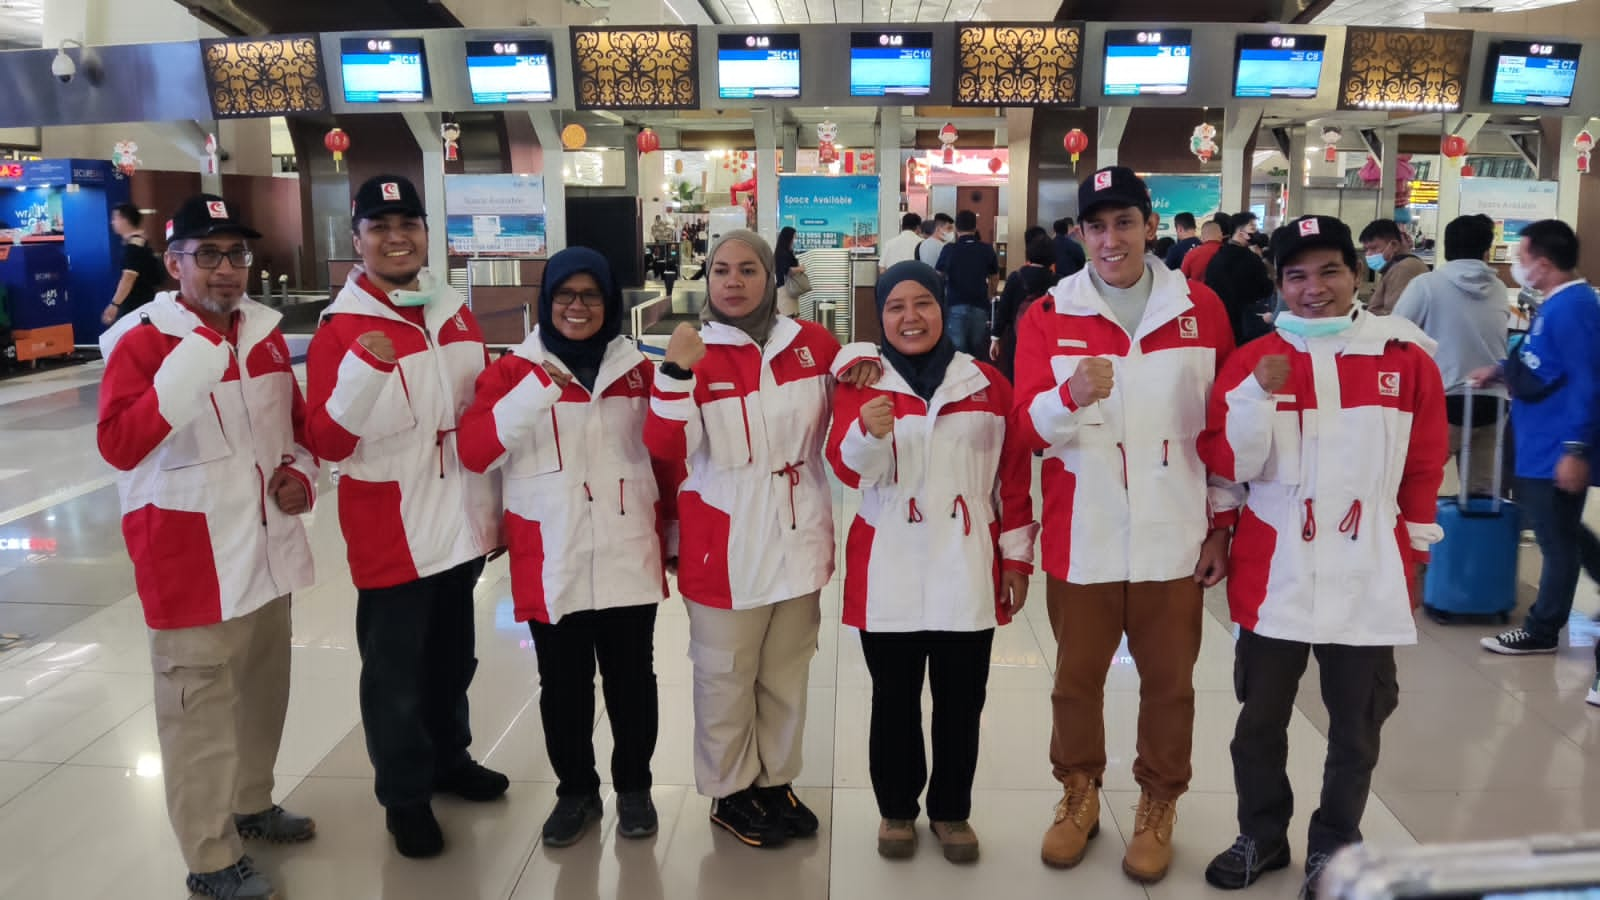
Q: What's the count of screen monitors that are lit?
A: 7